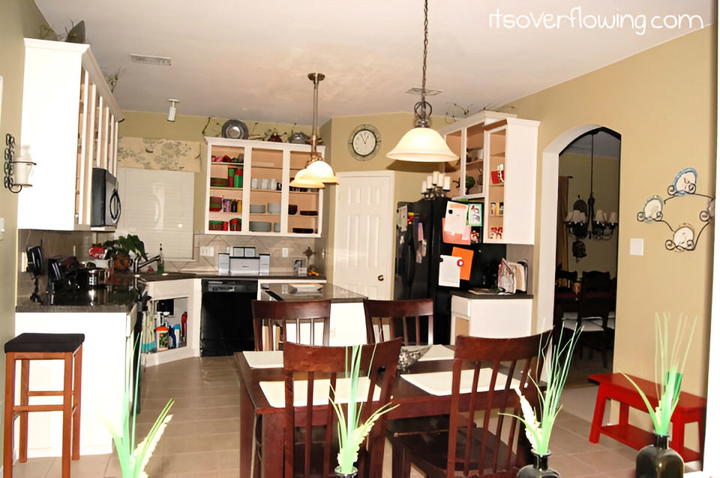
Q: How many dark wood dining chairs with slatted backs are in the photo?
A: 4